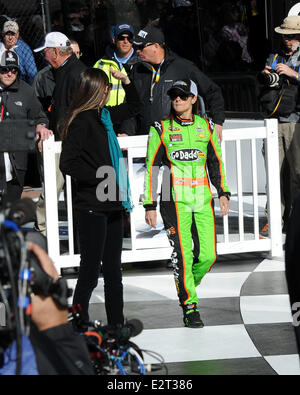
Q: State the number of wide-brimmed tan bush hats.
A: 1